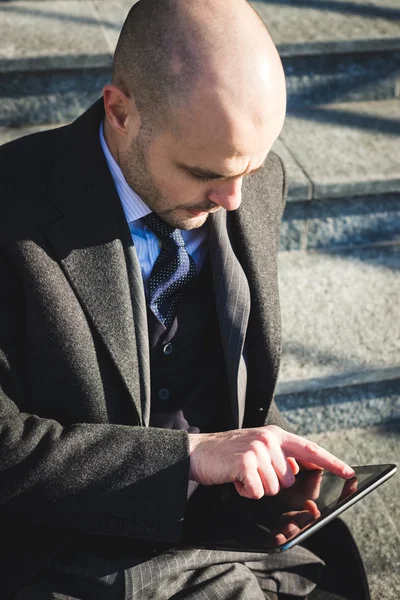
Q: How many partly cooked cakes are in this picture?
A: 0